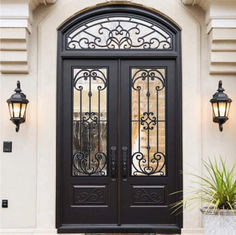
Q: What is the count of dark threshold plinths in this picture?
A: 1